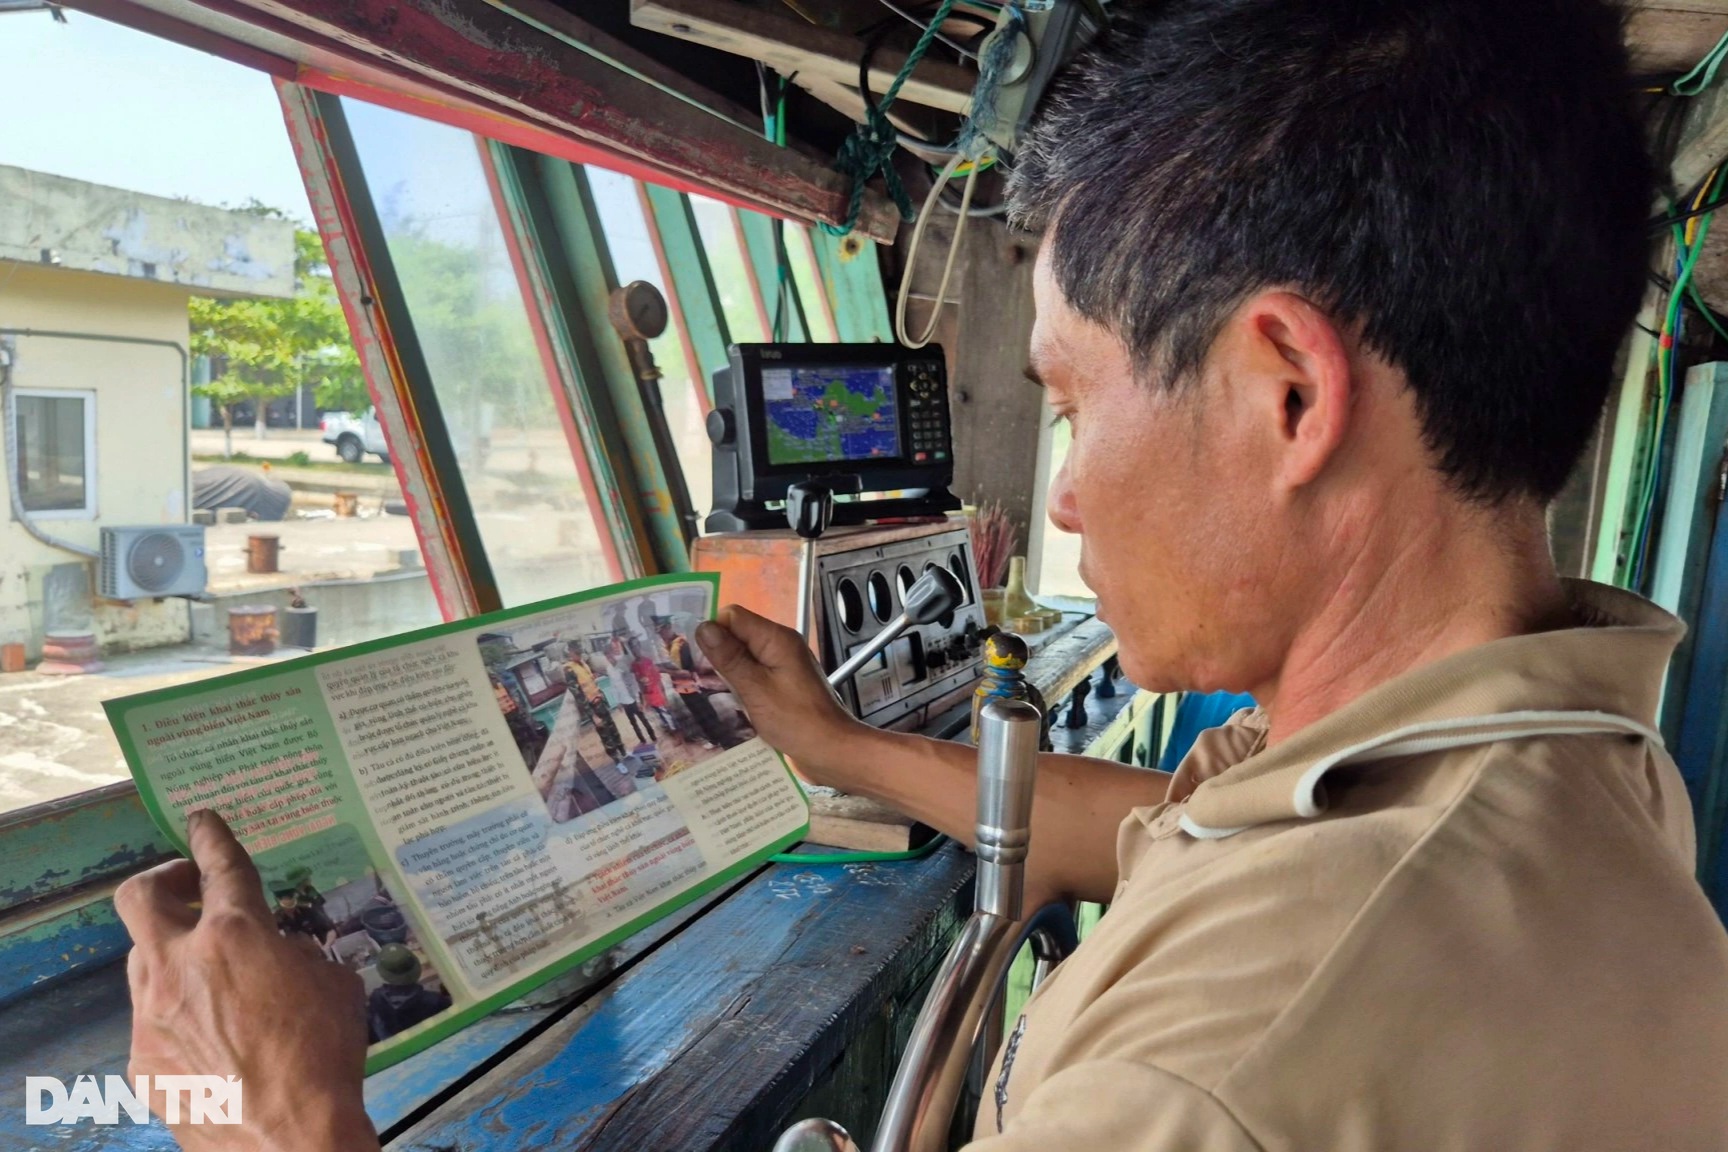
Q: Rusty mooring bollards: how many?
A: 3